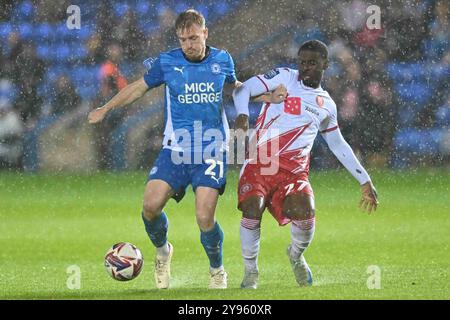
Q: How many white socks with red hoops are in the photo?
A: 2